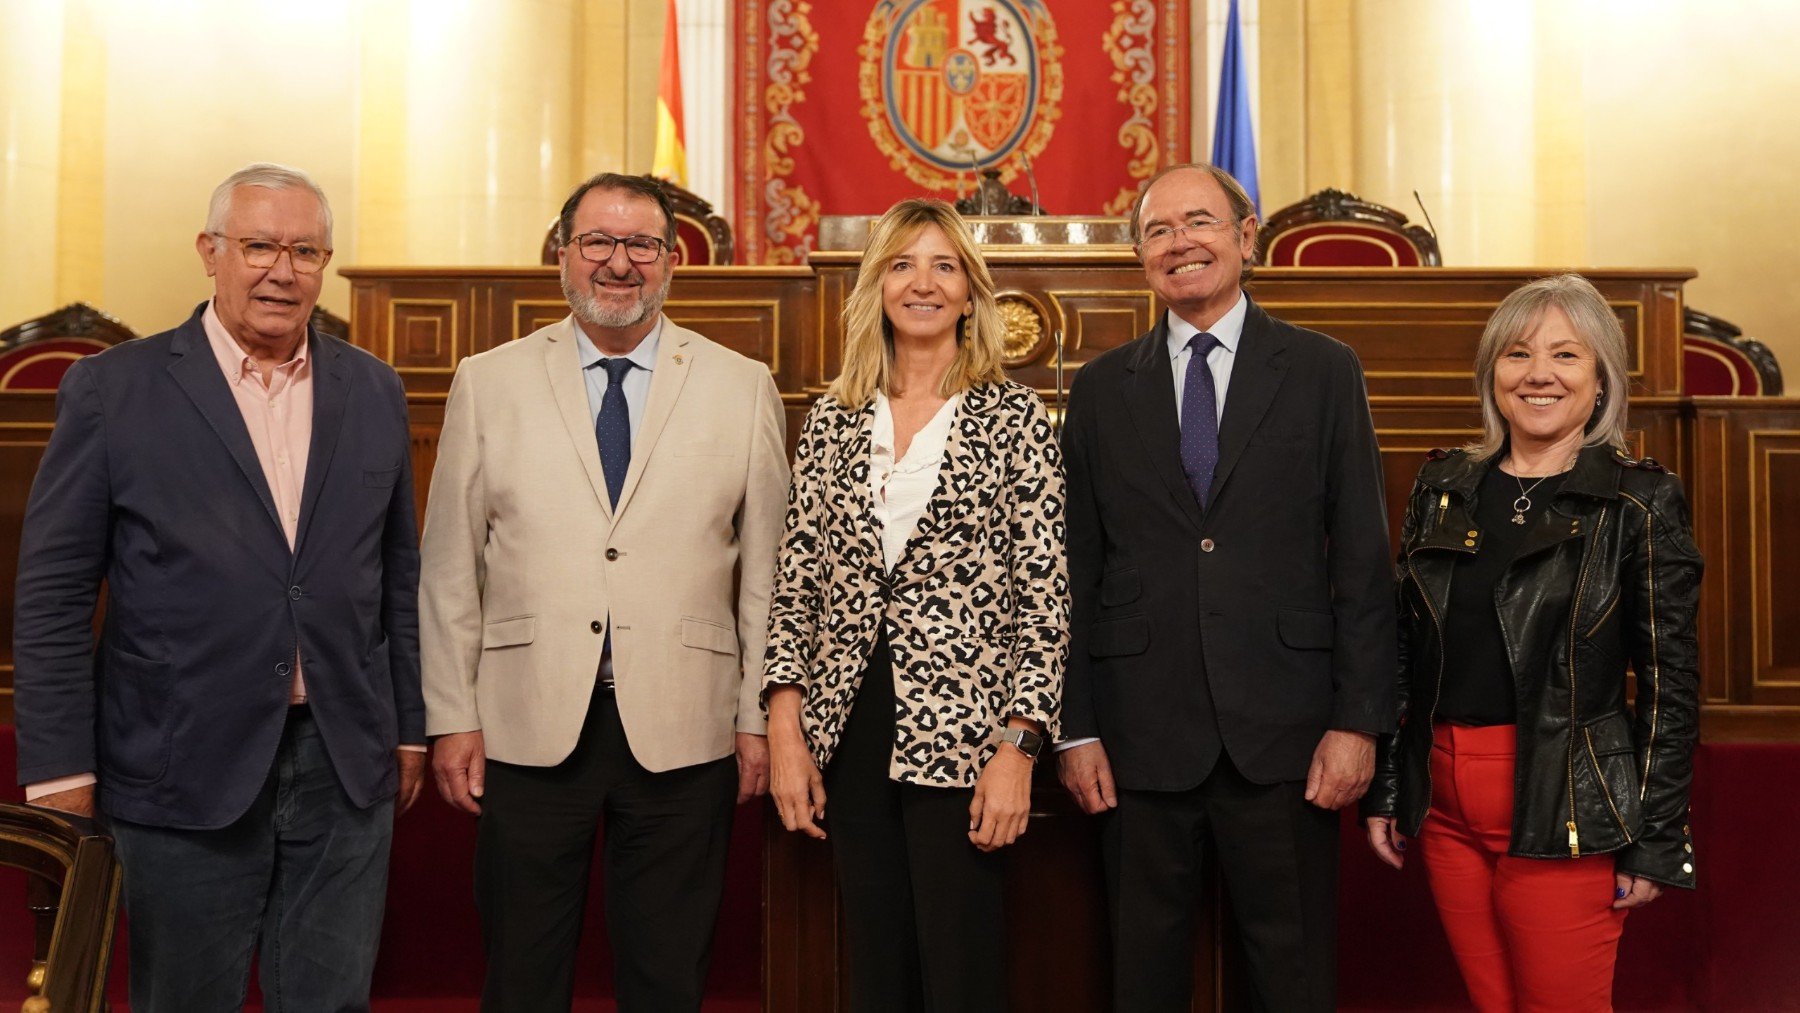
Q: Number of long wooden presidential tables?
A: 1